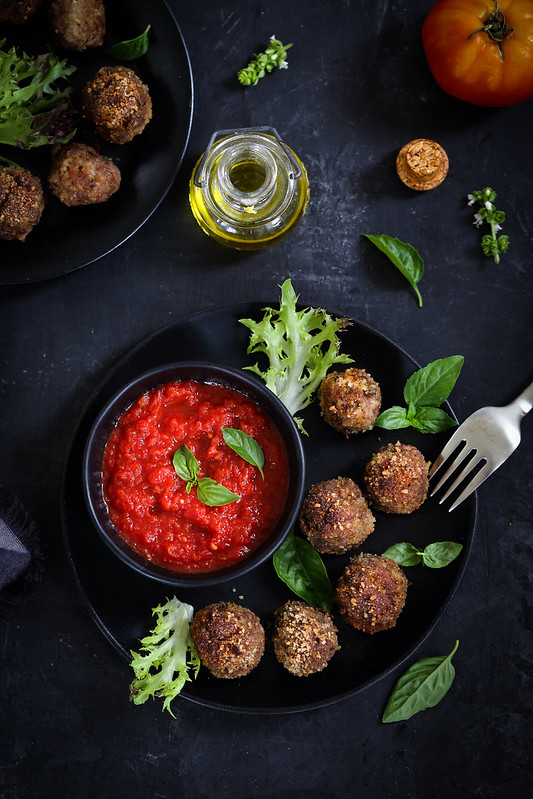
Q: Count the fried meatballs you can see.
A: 11